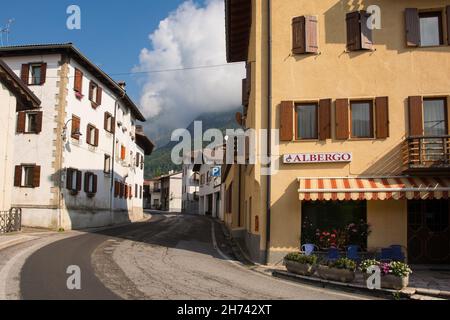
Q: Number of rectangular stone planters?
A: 3